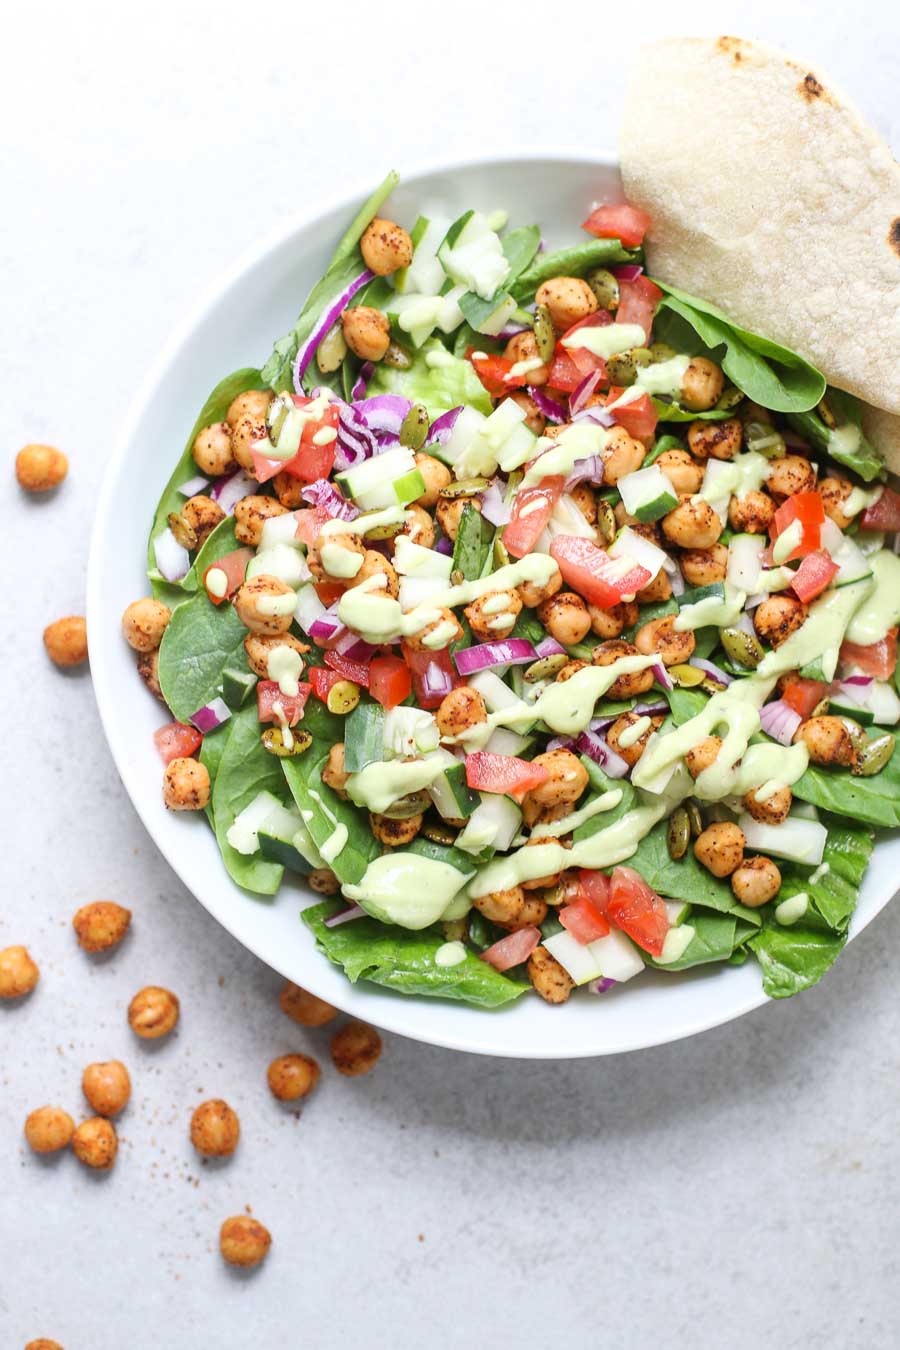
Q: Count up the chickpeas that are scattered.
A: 14